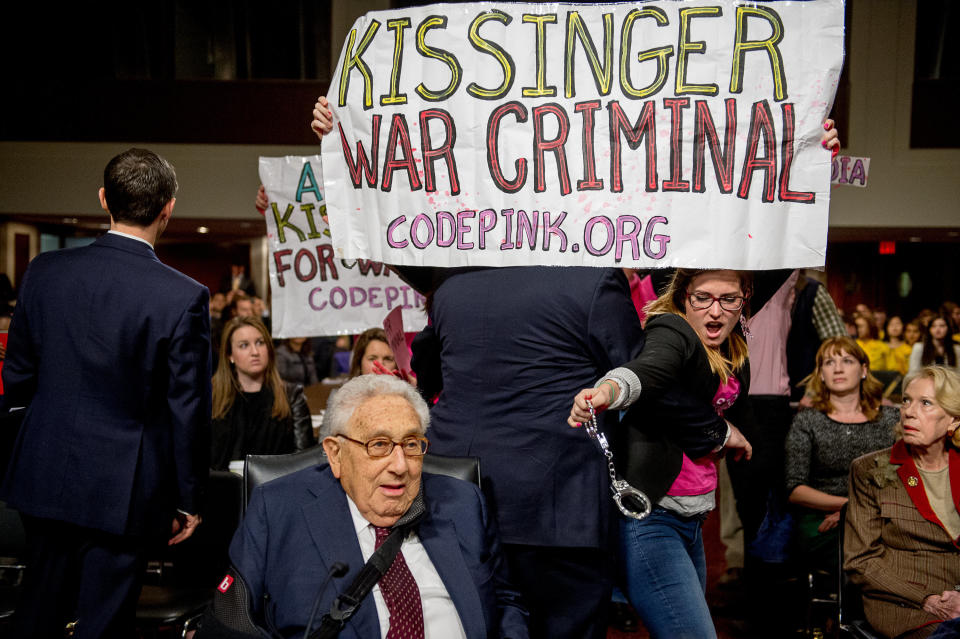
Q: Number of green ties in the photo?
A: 0